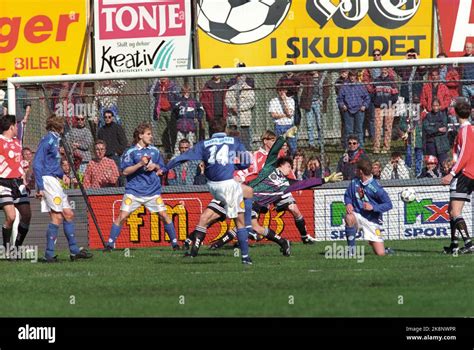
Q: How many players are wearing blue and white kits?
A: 4